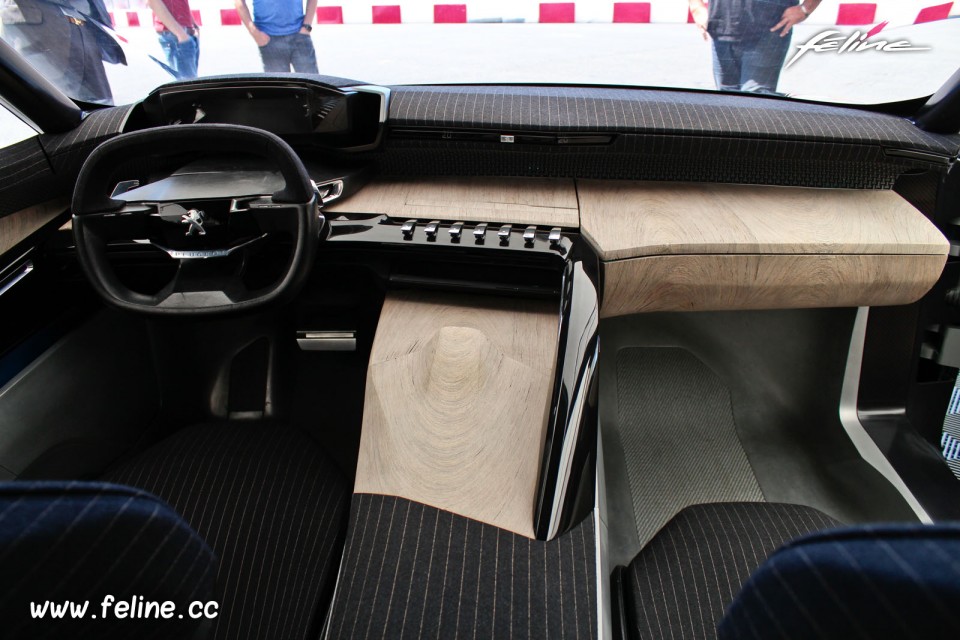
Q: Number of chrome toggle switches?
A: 7